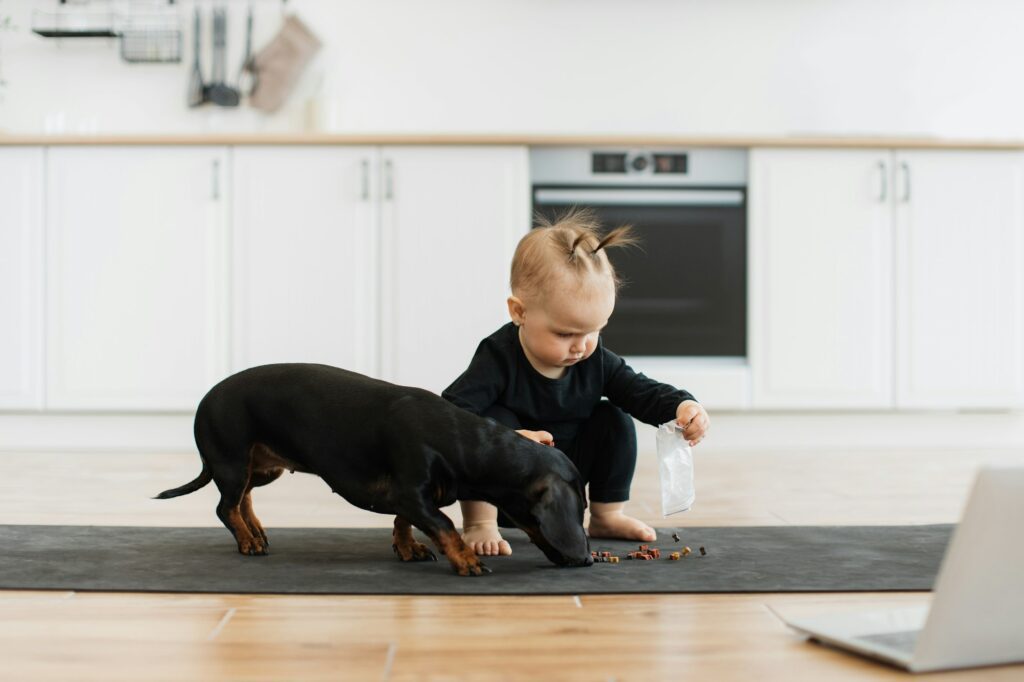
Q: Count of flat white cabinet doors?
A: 6